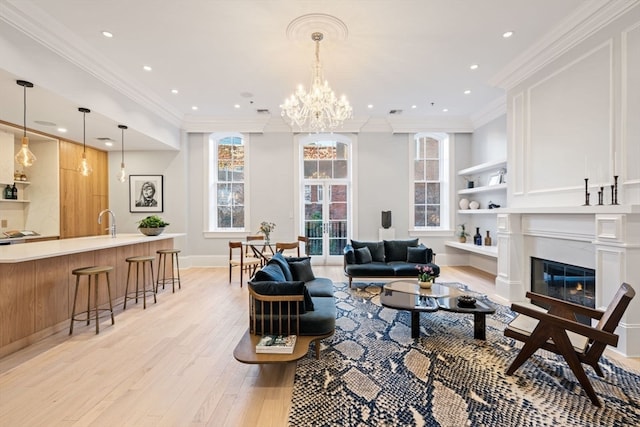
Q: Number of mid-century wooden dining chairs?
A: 4